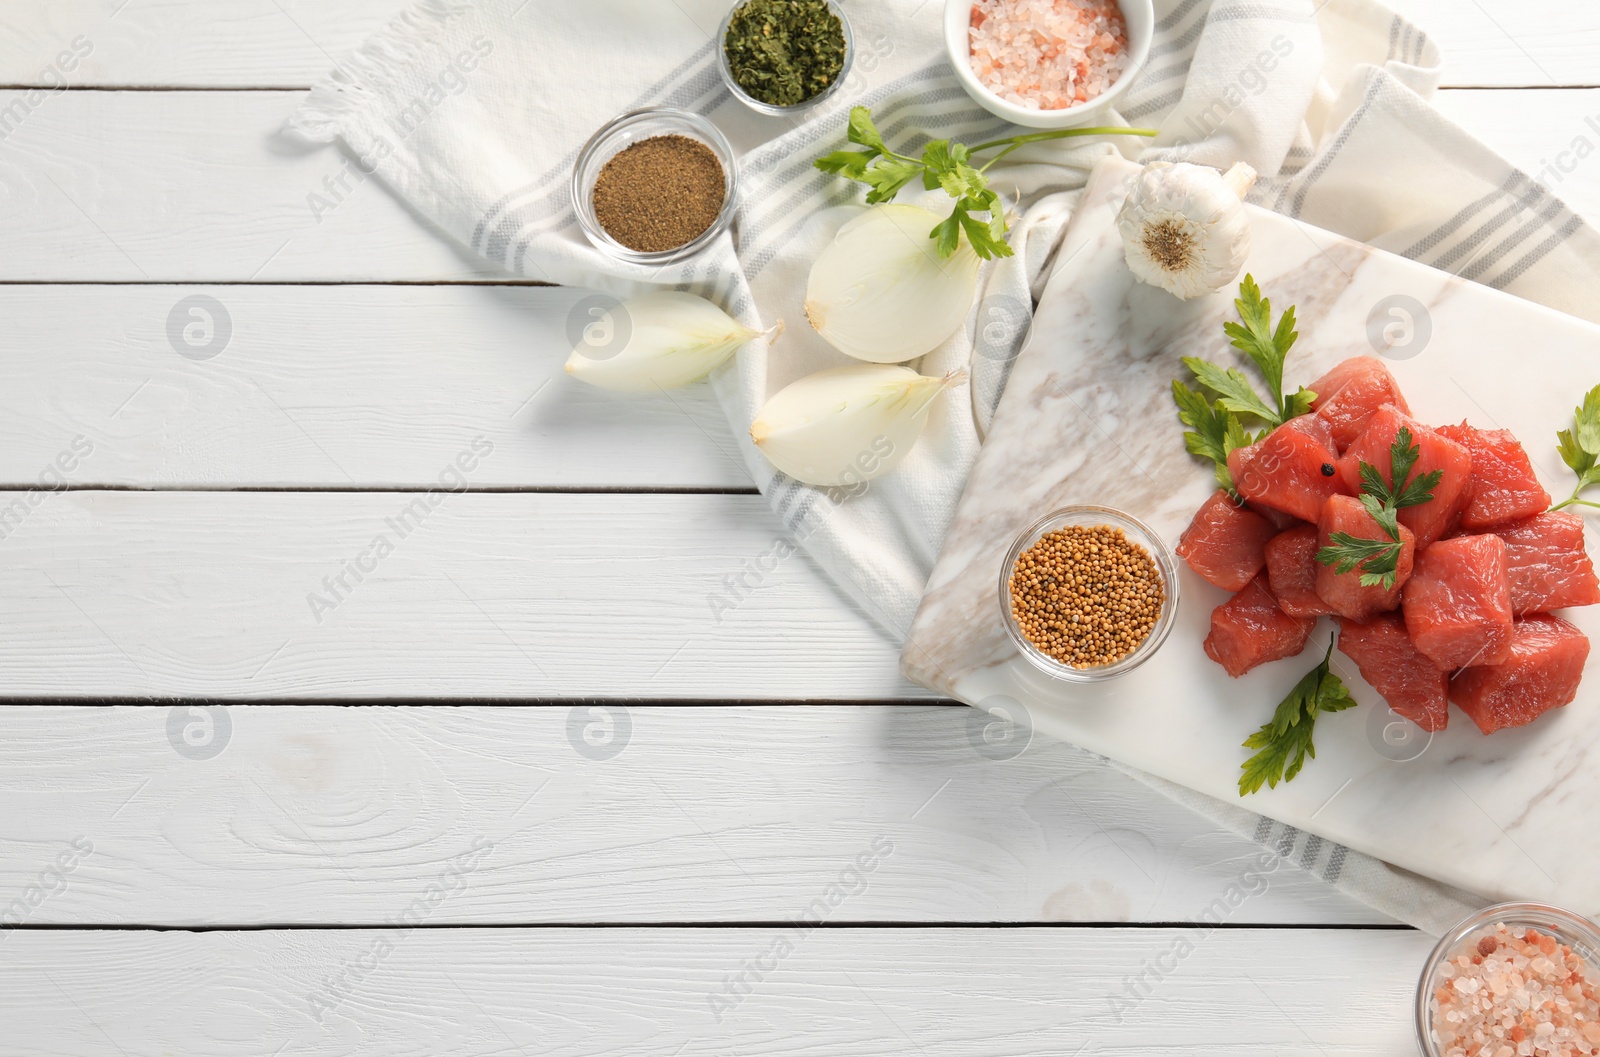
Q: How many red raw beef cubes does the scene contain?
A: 12